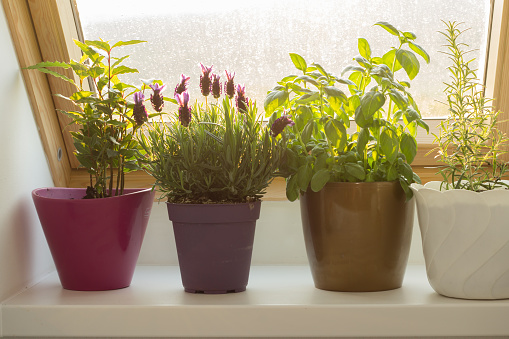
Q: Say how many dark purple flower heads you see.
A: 9